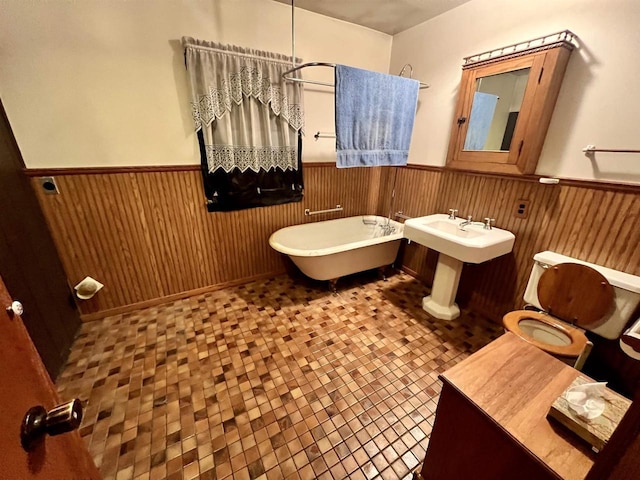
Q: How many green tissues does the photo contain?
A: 0